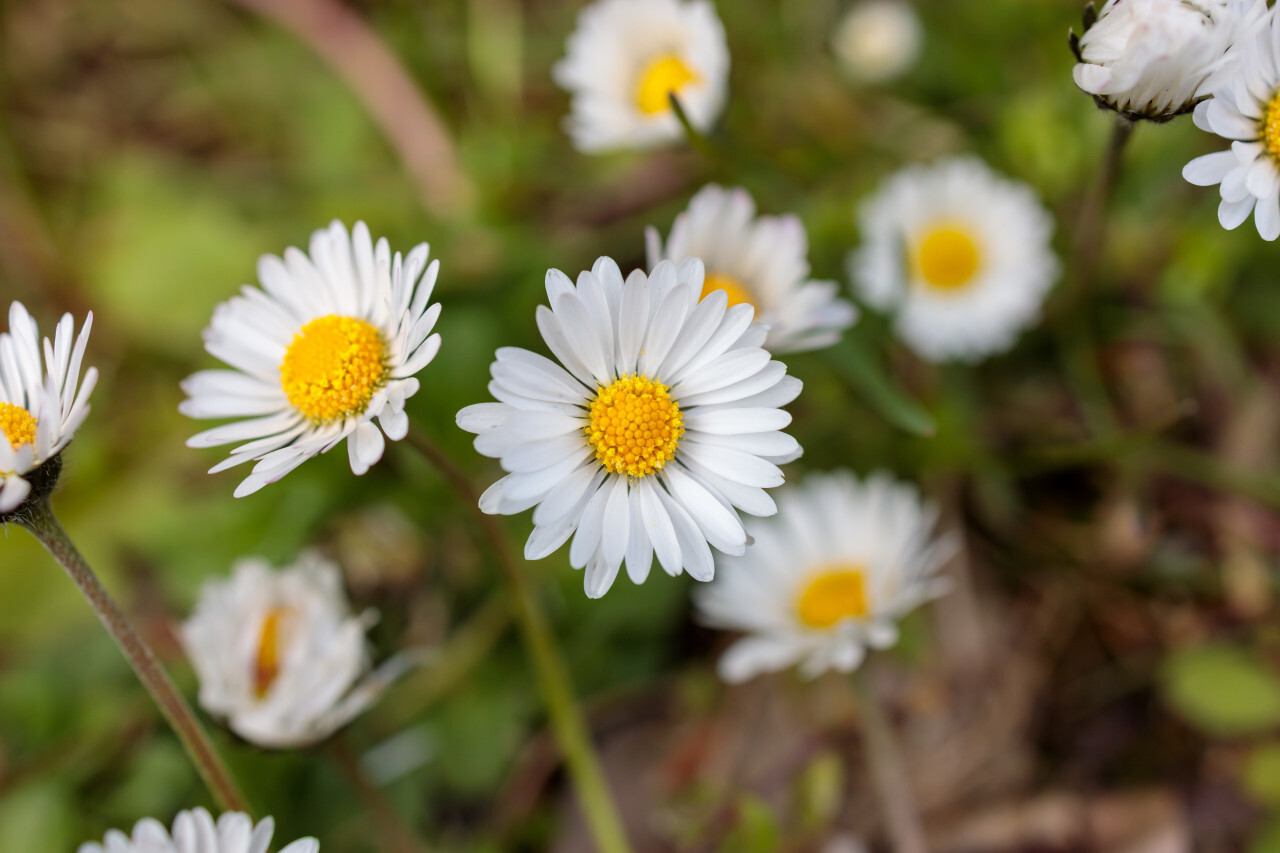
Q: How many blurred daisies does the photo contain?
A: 6